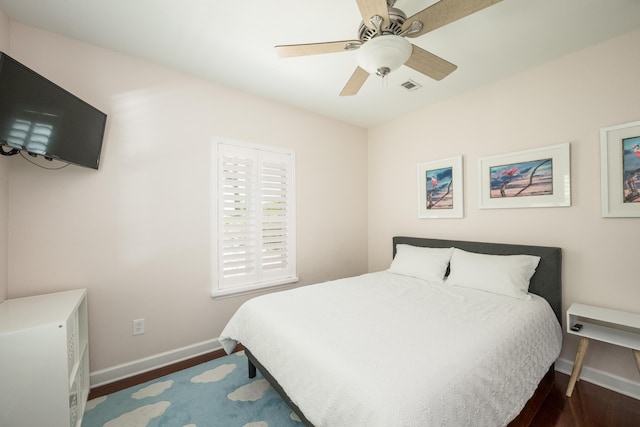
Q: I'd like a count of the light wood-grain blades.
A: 5